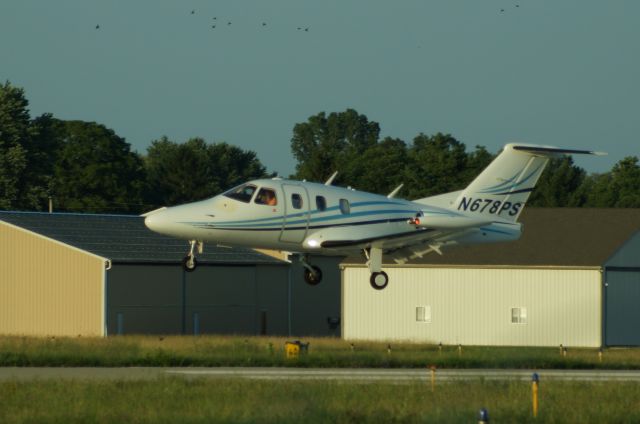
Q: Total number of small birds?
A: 10